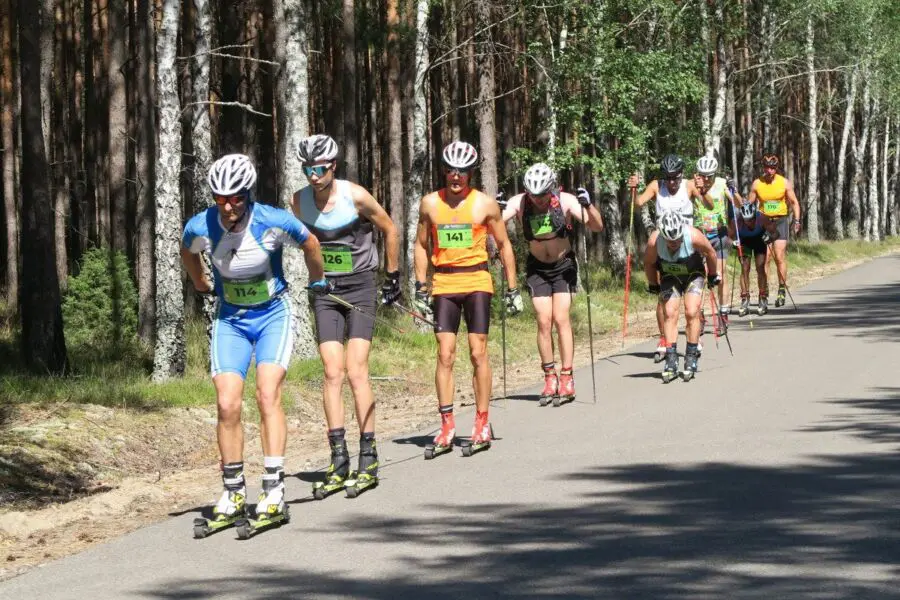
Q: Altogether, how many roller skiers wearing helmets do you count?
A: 9